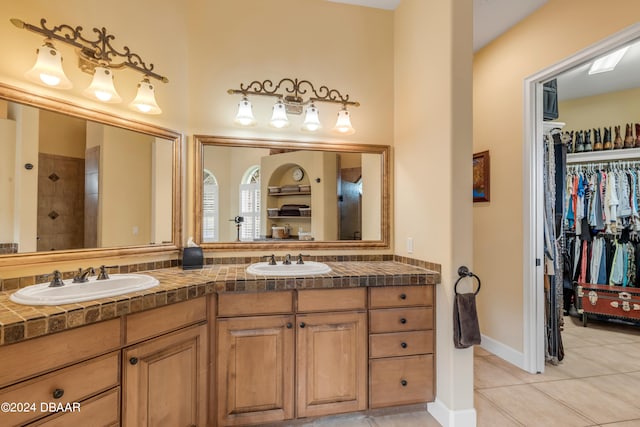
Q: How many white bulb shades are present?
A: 7